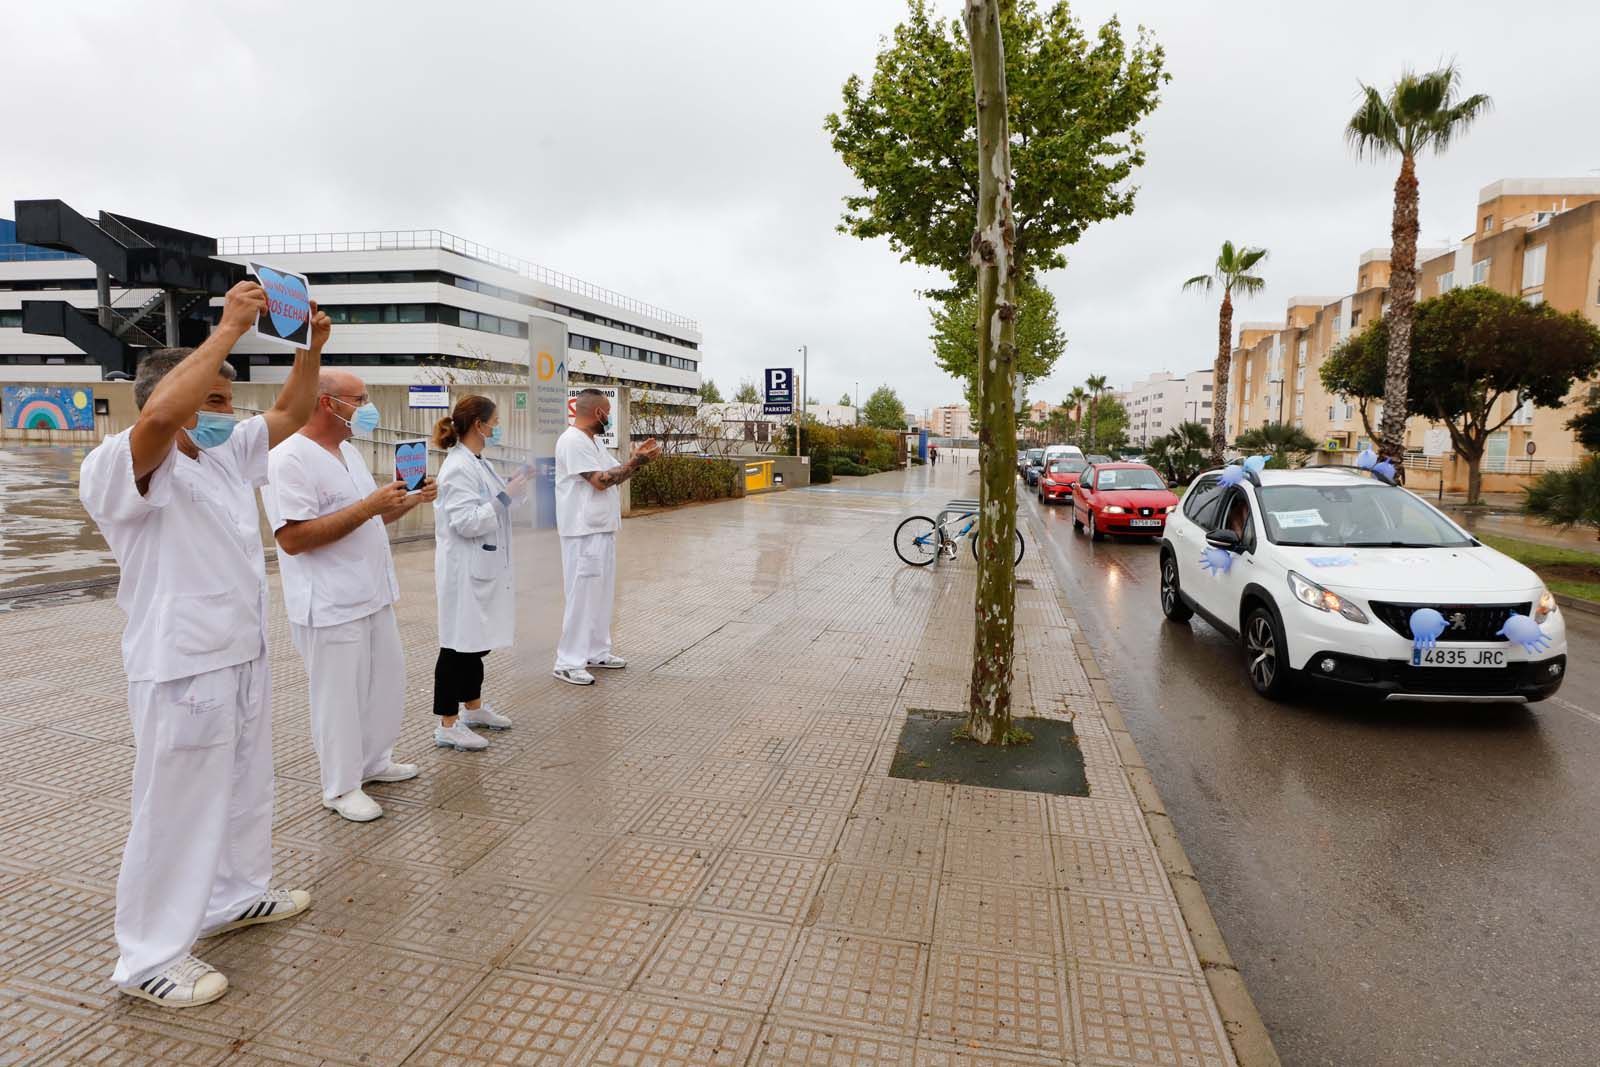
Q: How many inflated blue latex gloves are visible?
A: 7